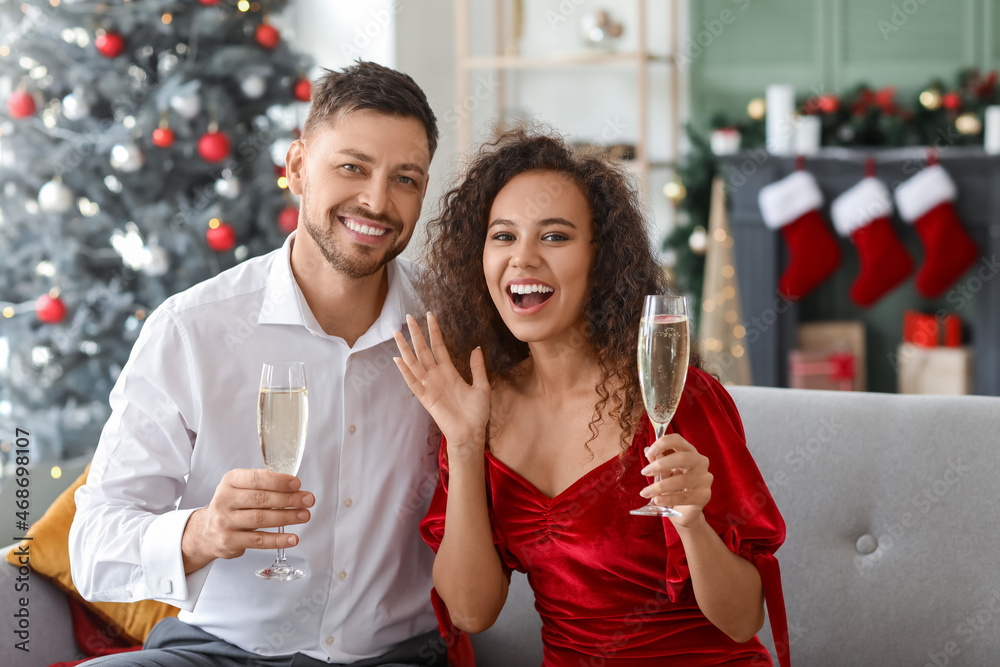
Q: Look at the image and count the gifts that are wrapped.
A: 4